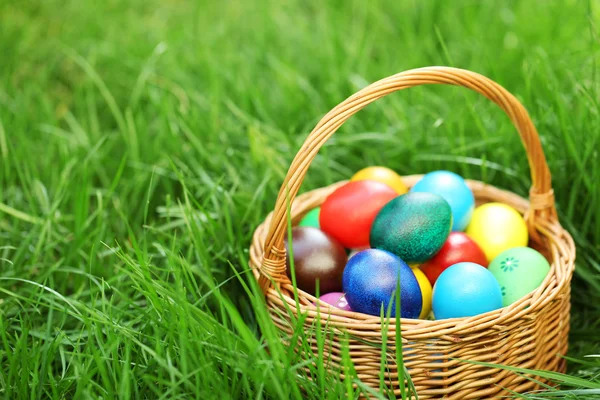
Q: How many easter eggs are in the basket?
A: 13